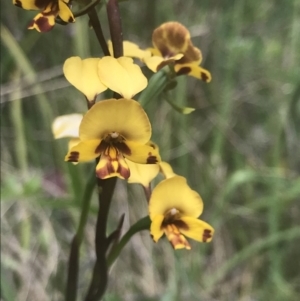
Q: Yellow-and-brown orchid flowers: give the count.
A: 4